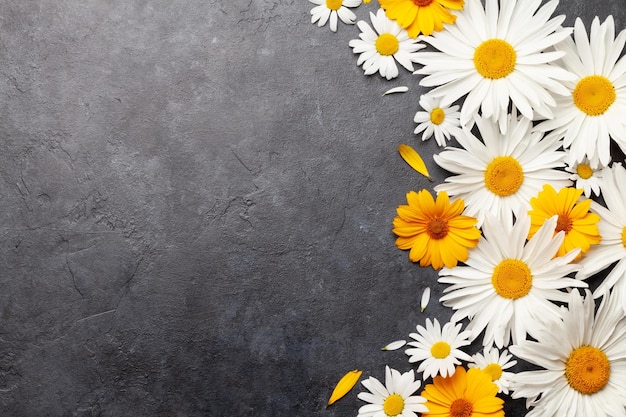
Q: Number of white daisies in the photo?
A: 13